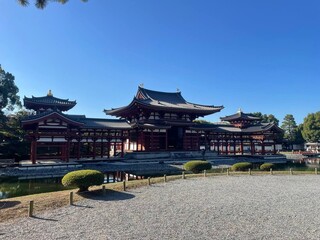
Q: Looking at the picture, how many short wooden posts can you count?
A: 13